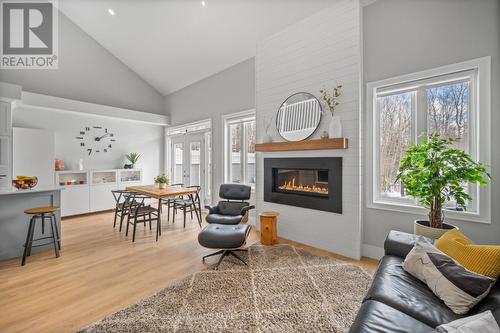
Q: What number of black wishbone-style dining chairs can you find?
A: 4